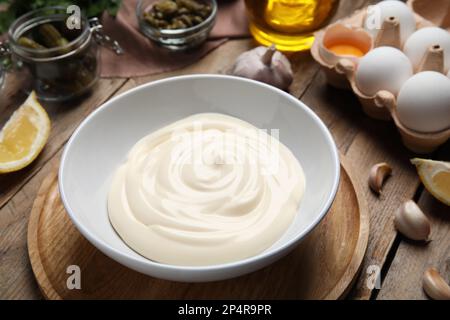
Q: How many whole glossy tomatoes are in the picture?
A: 0